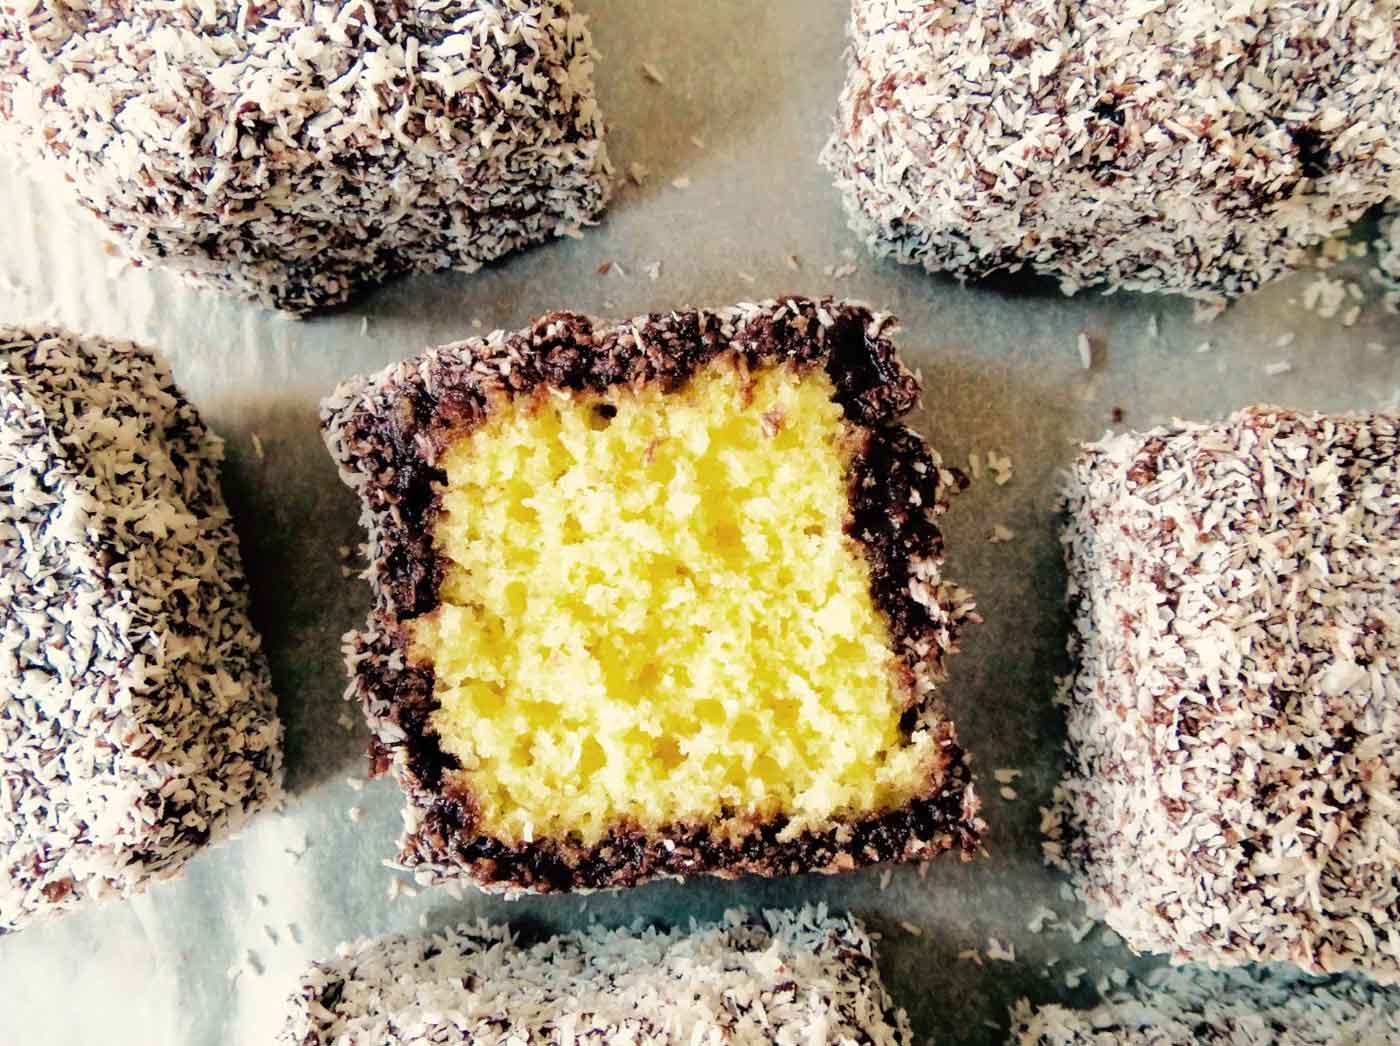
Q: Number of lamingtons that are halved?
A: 1